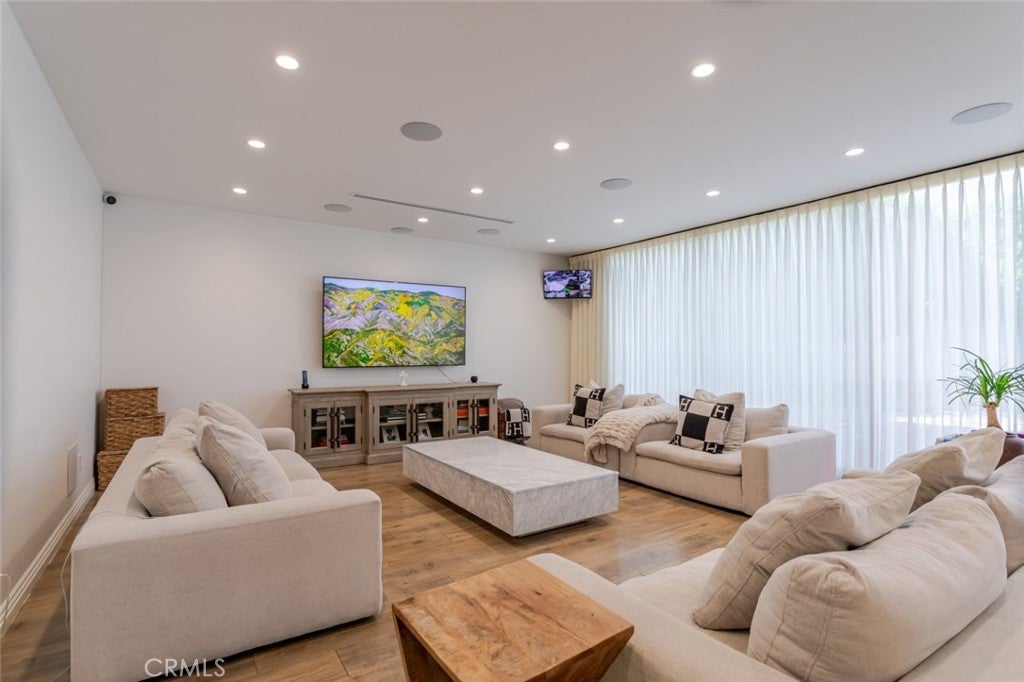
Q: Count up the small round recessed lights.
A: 11